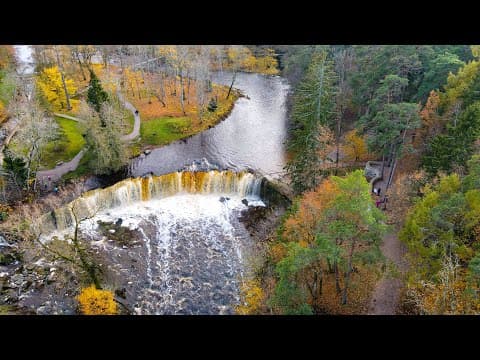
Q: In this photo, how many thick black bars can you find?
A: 2